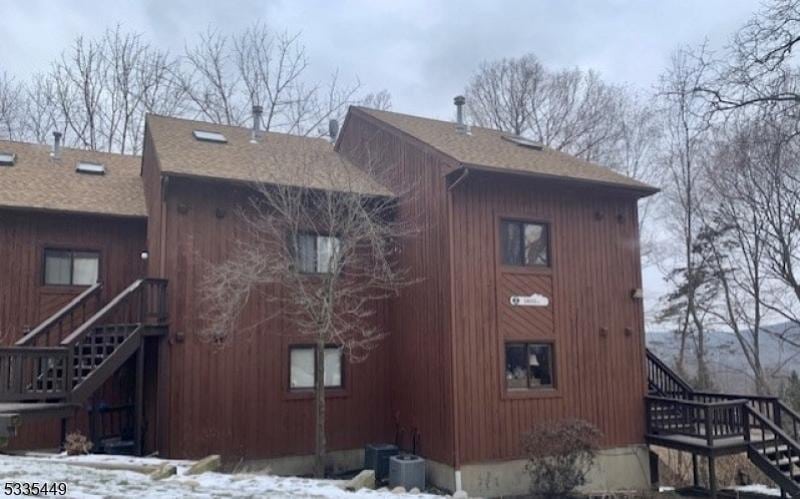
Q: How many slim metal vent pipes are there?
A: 3